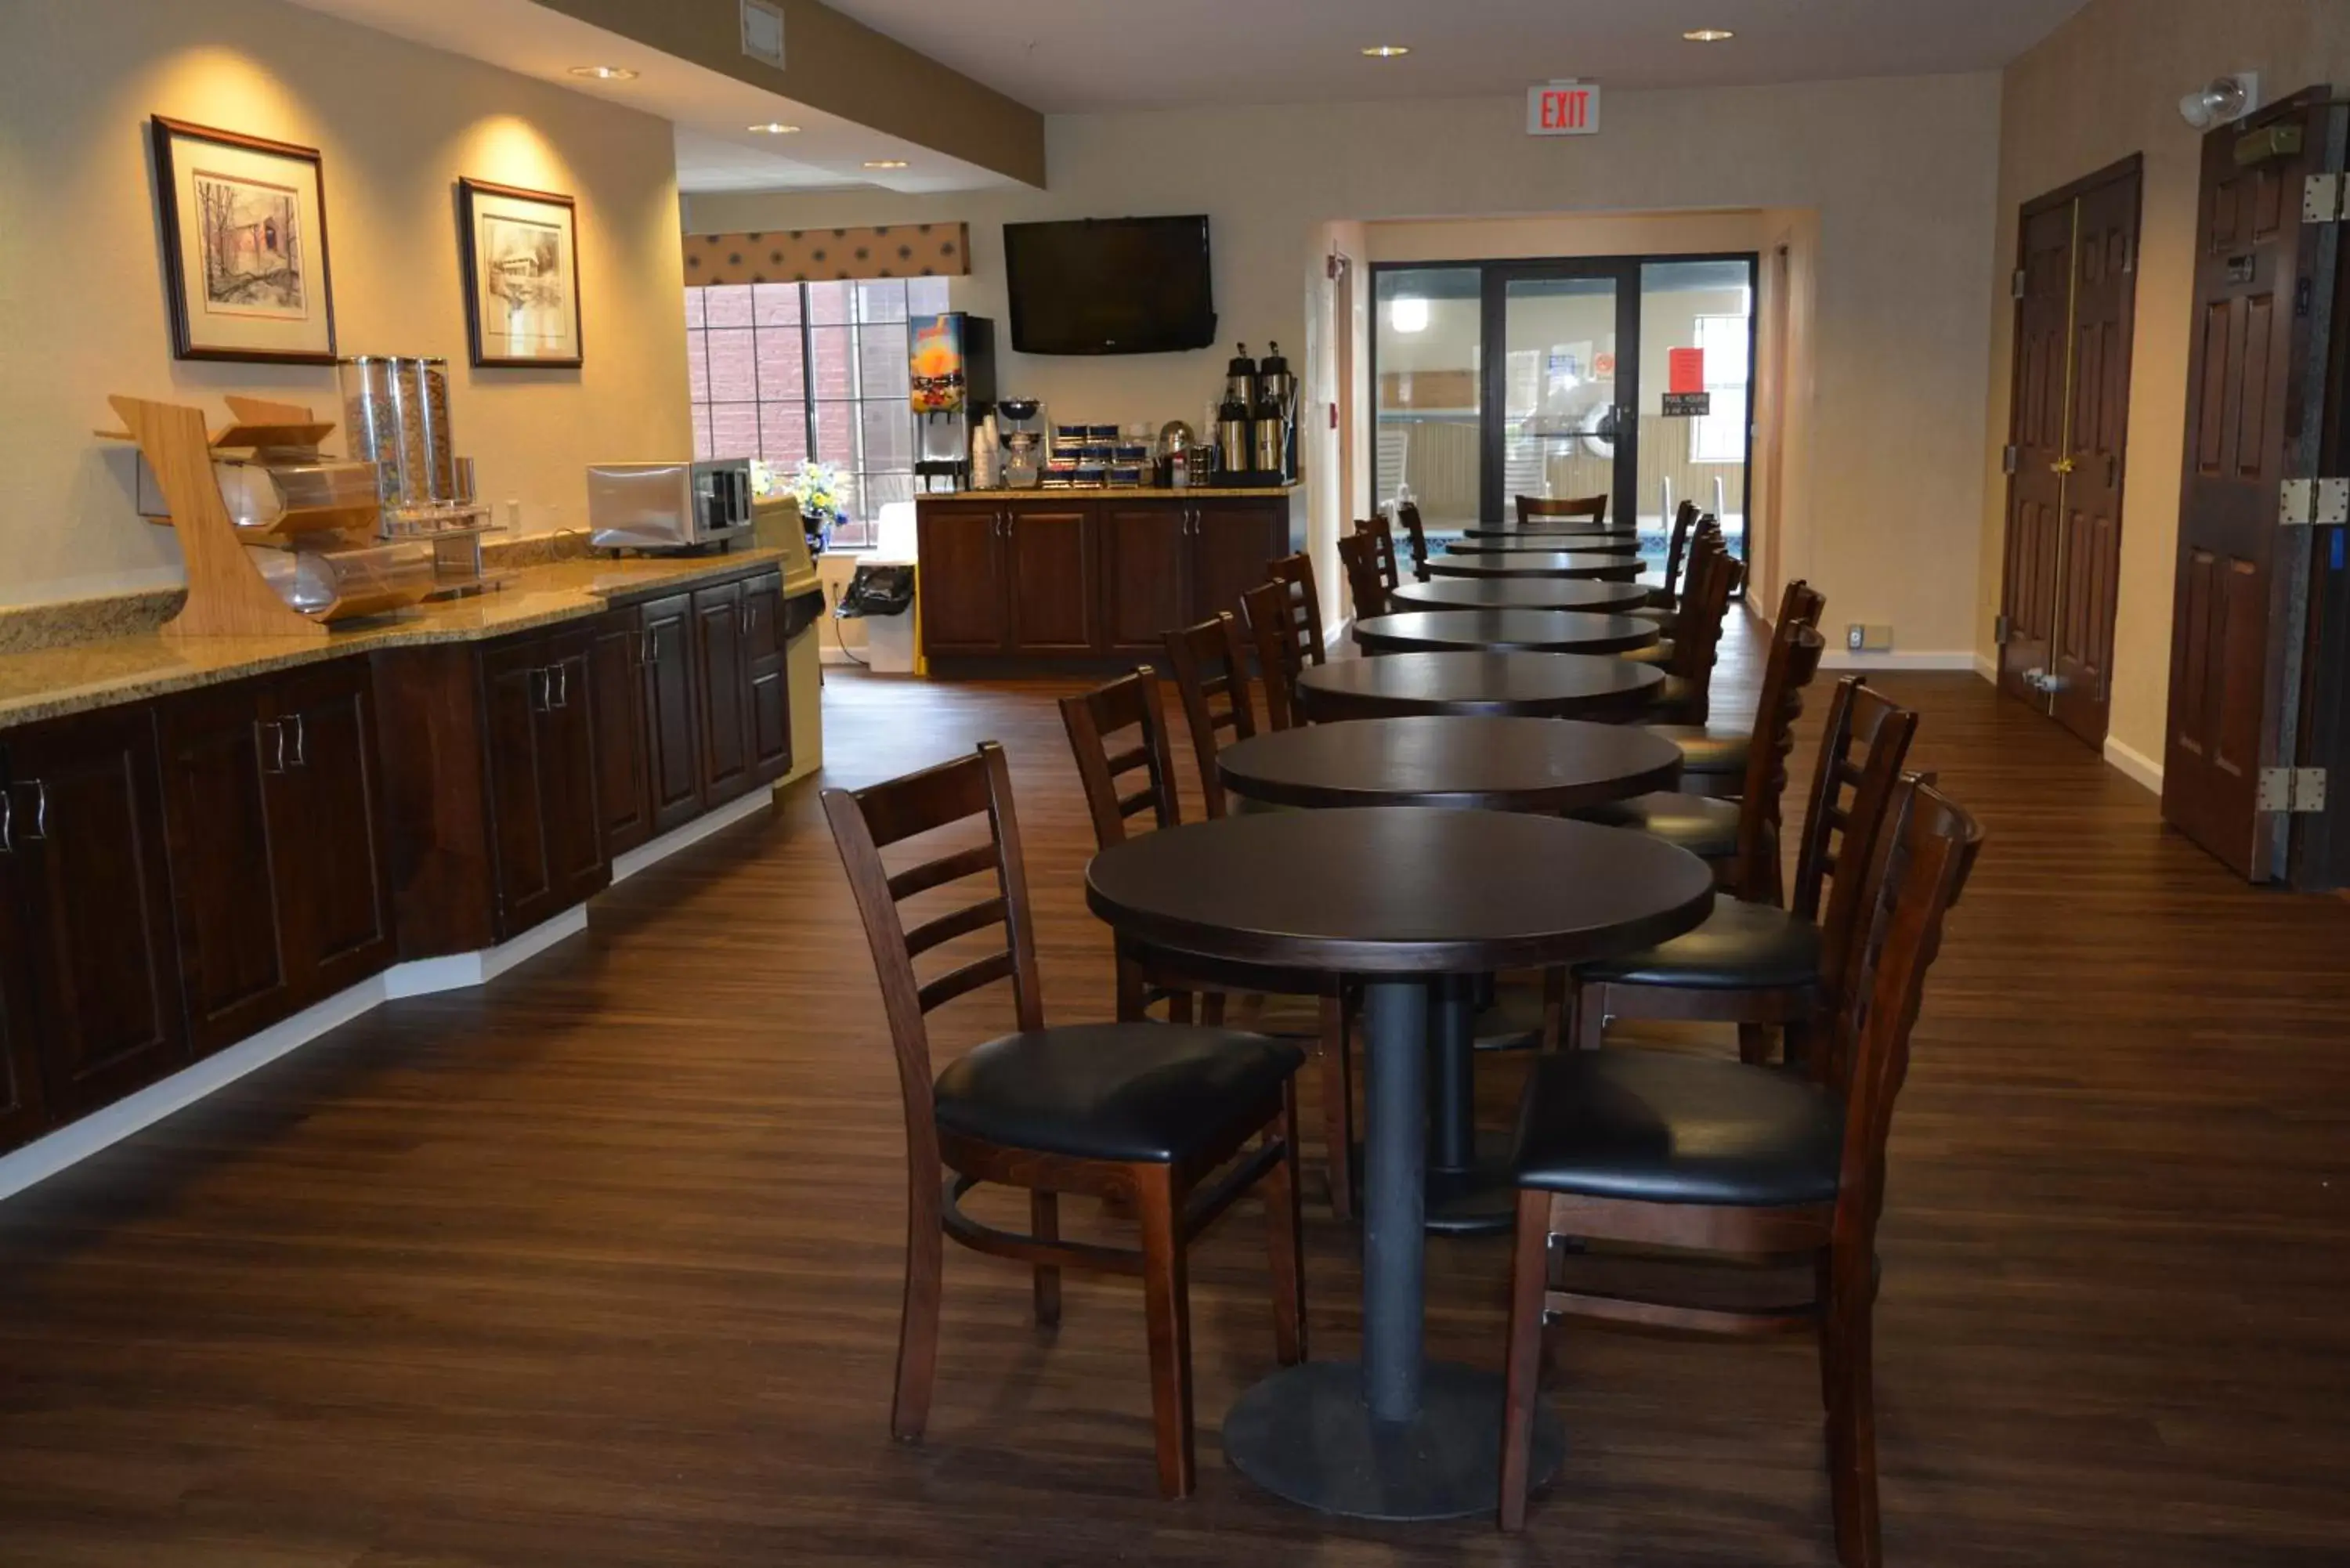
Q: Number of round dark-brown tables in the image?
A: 8